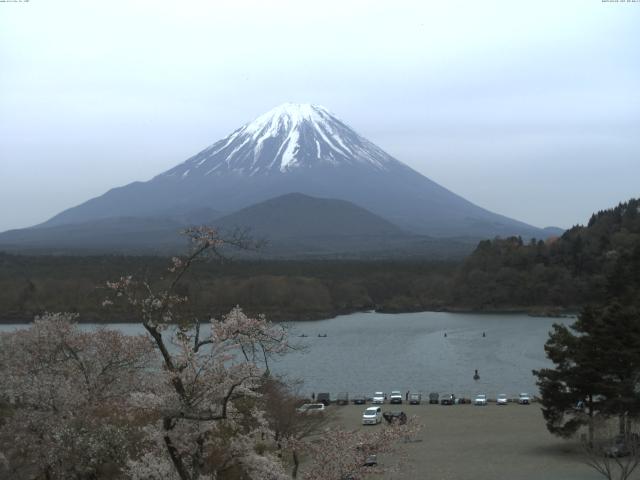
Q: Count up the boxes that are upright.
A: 0